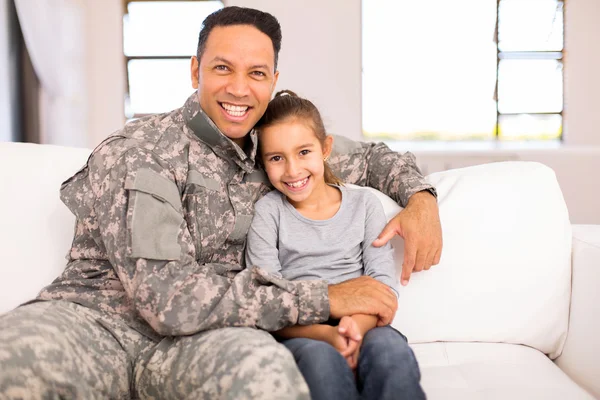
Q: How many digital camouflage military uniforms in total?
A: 1